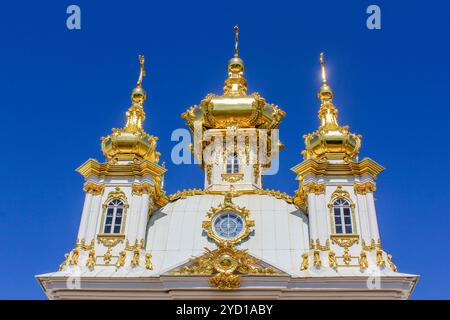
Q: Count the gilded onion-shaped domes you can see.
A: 3